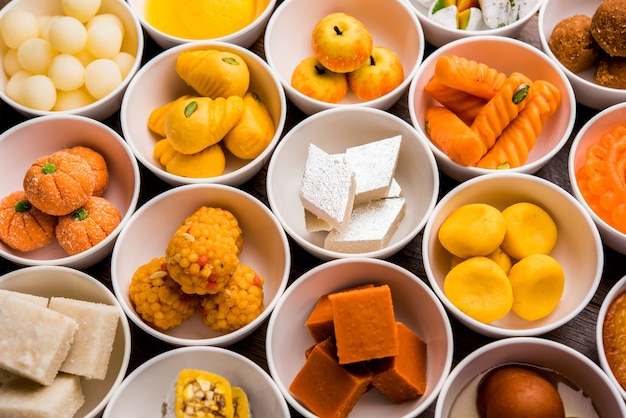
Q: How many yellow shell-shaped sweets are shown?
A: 5